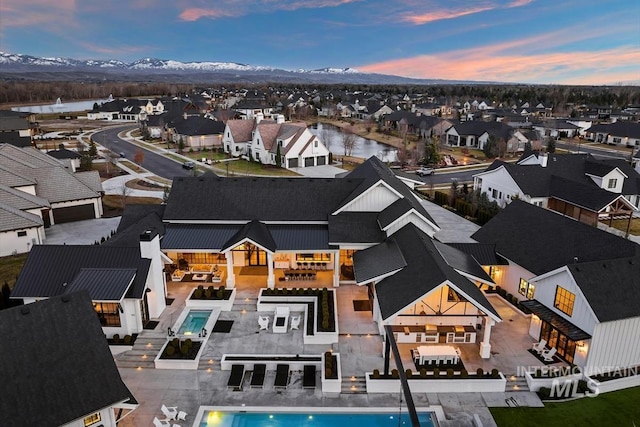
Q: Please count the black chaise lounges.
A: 4